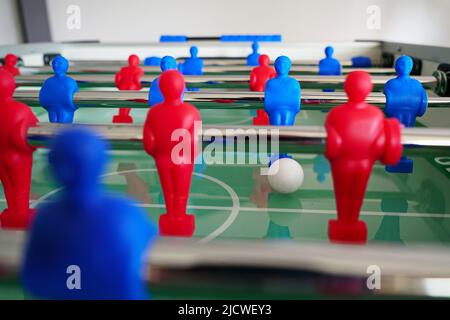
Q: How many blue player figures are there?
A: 8